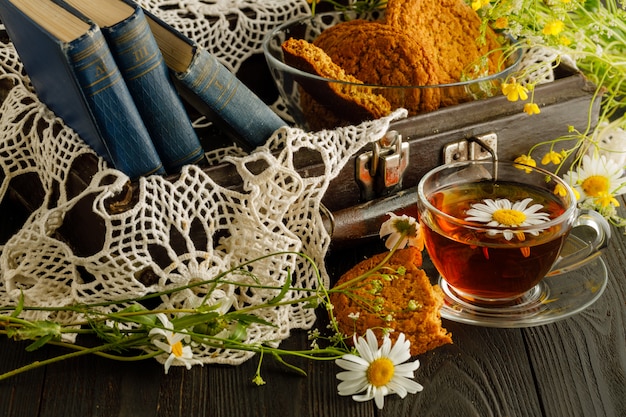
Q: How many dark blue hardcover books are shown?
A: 3